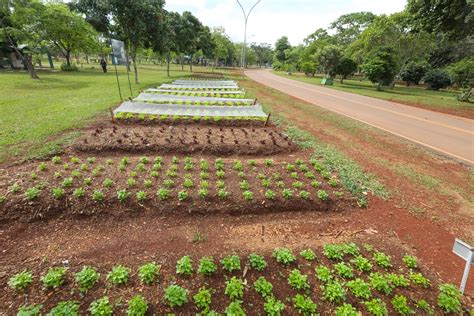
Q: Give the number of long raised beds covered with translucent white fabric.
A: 5